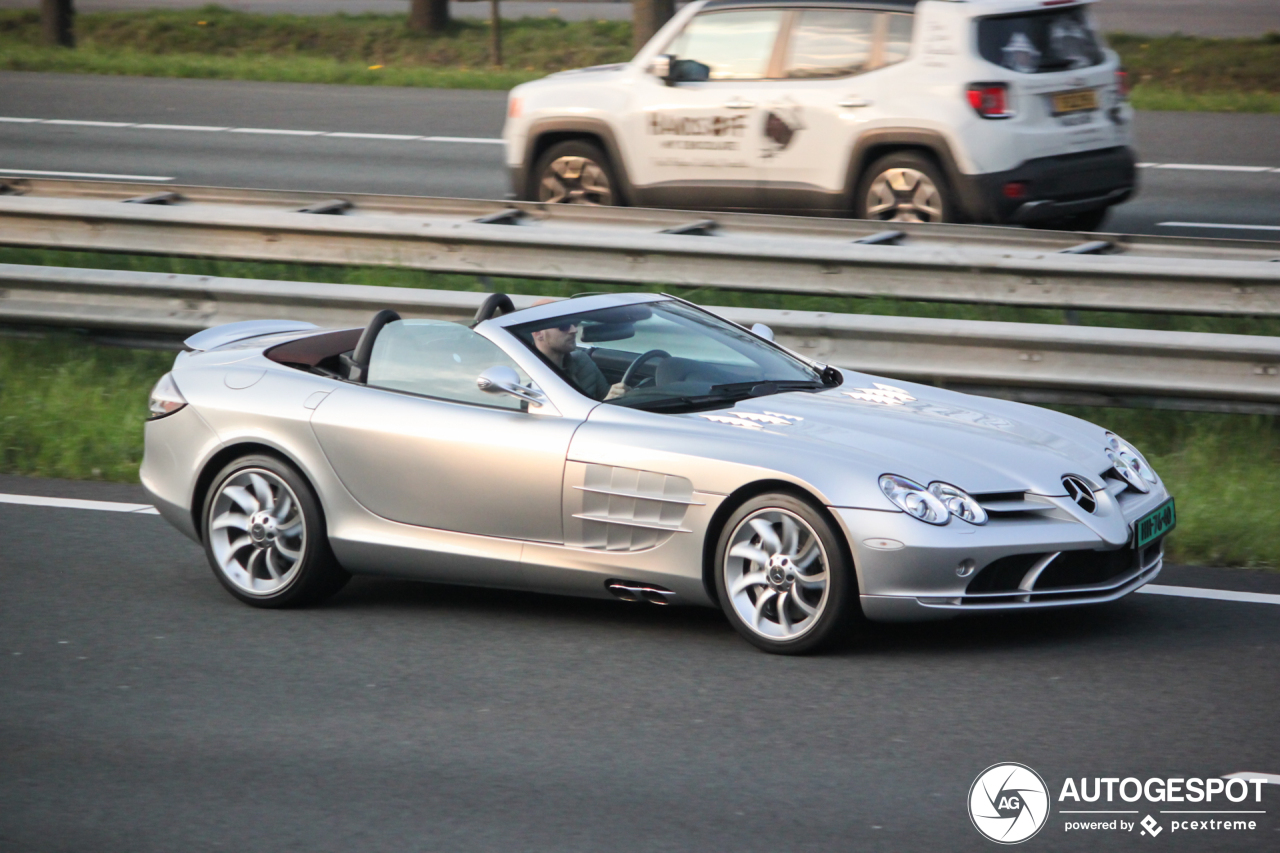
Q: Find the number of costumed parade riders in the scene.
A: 0